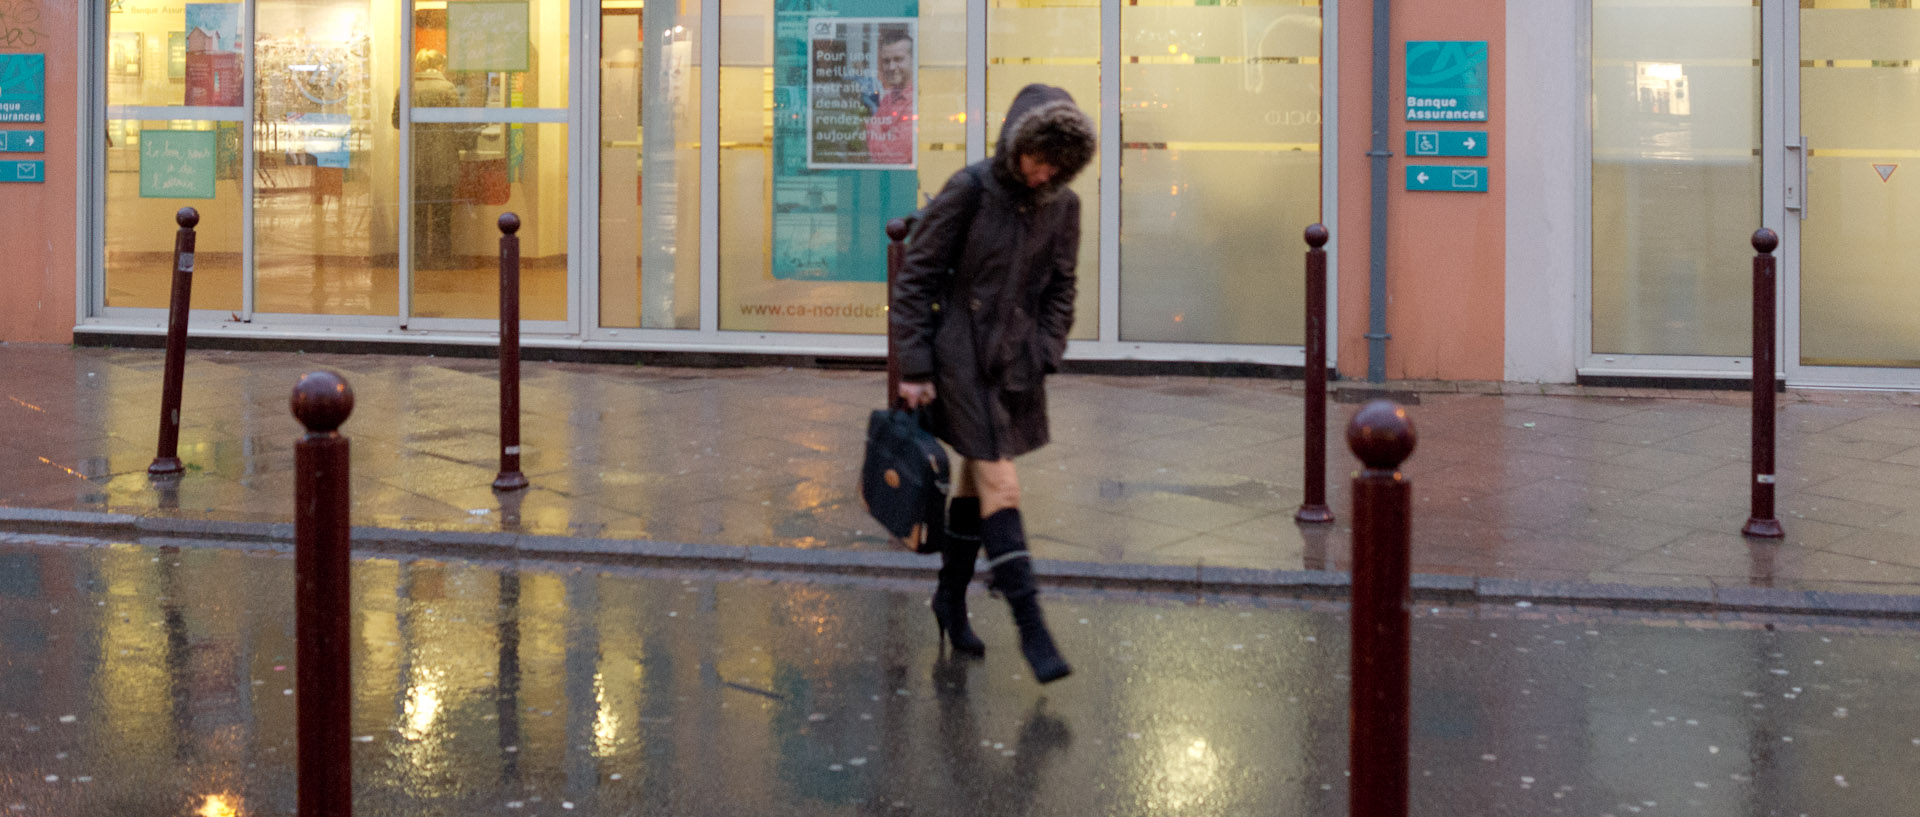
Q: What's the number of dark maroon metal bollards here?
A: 7